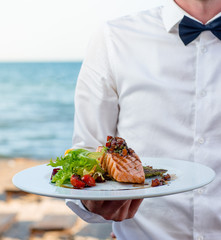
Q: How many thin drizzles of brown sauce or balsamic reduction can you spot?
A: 1